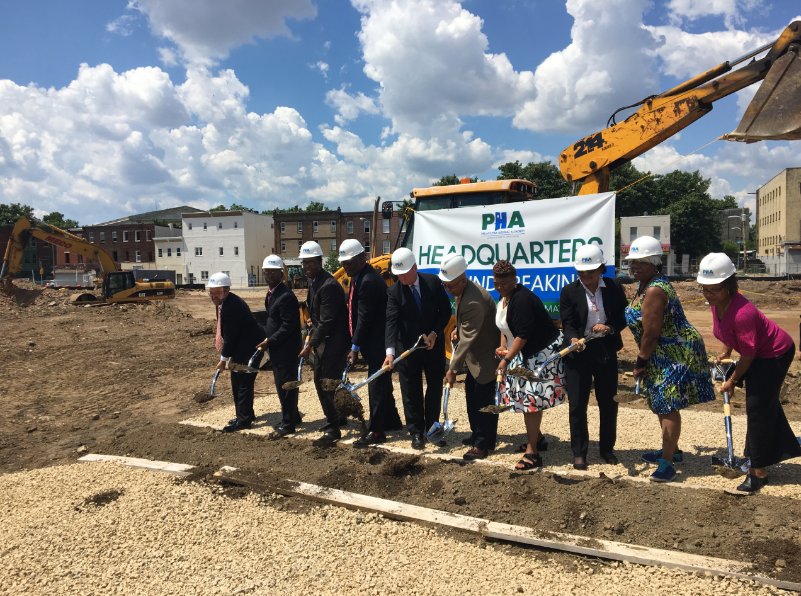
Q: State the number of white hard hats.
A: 9